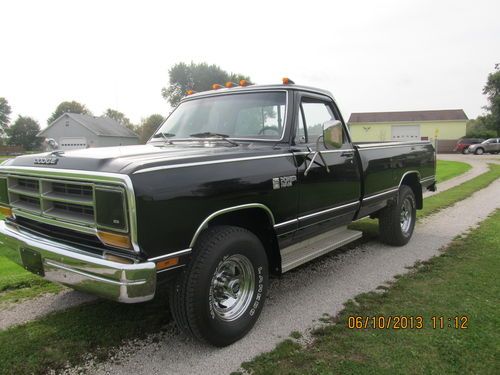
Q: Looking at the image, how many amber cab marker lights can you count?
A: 5